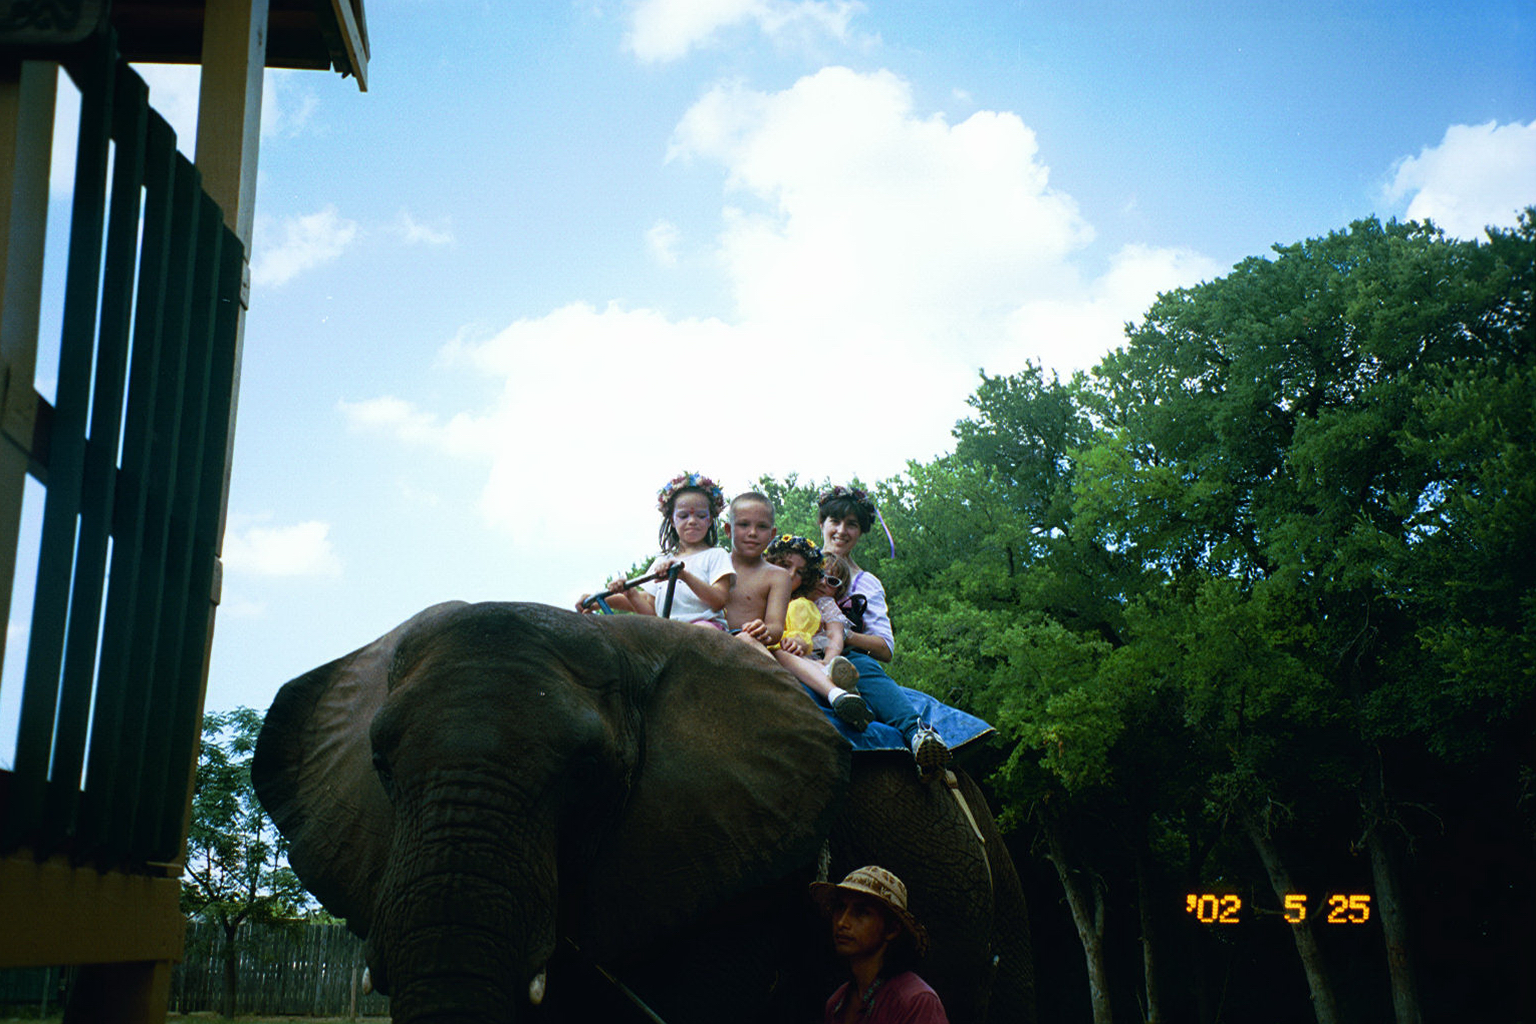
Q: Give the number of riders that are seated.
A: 5